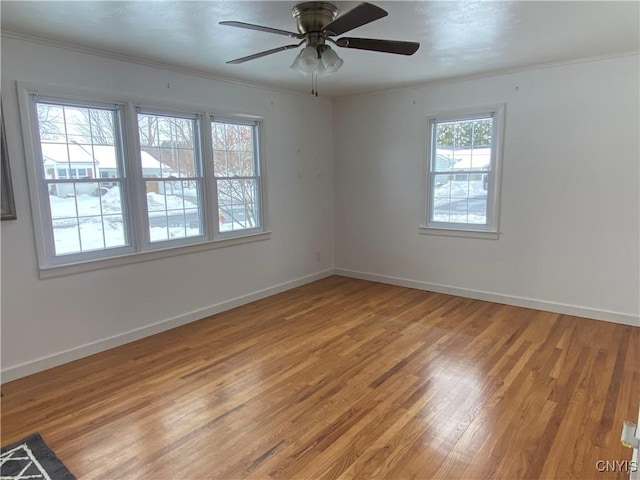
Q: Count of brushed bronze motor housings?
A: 1